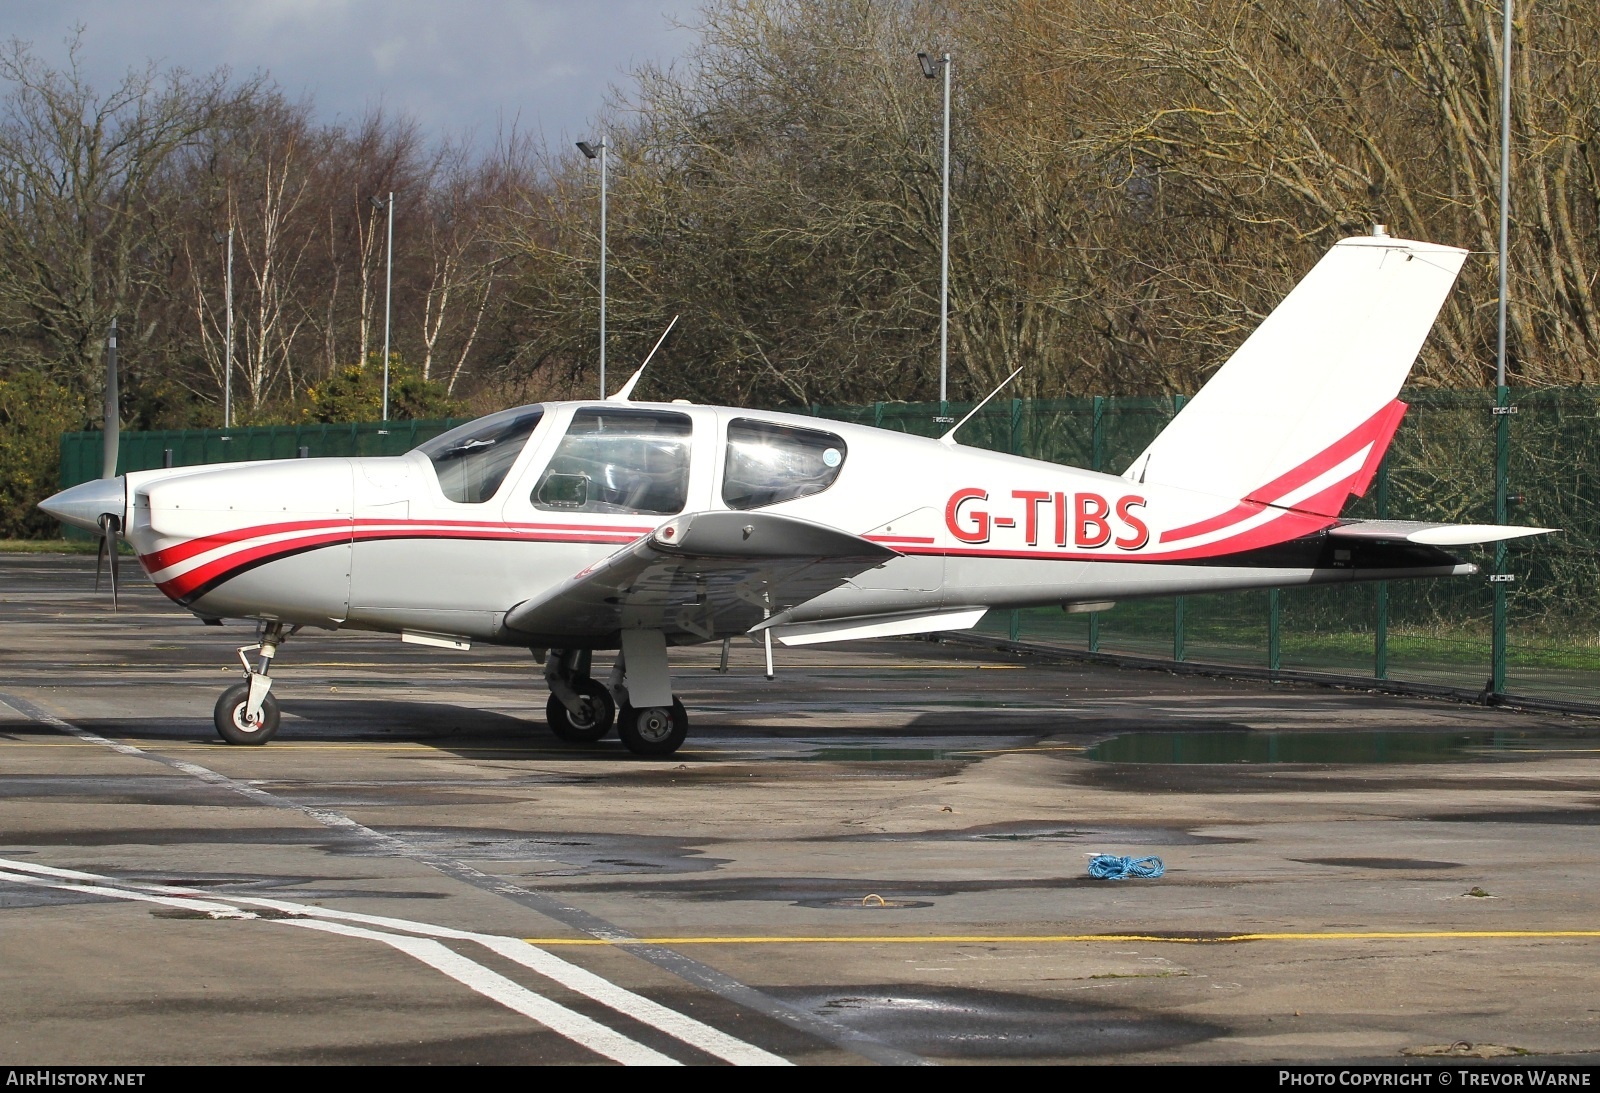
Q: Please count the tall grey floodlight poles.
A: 5